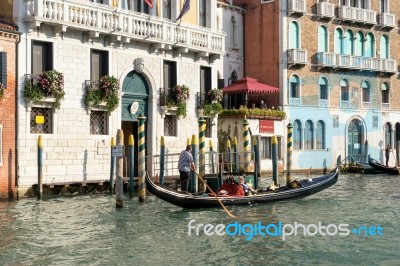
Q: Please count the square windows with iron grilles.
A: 4